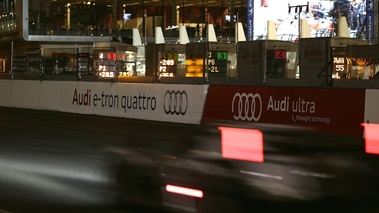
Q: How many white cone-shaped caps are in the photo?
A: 8